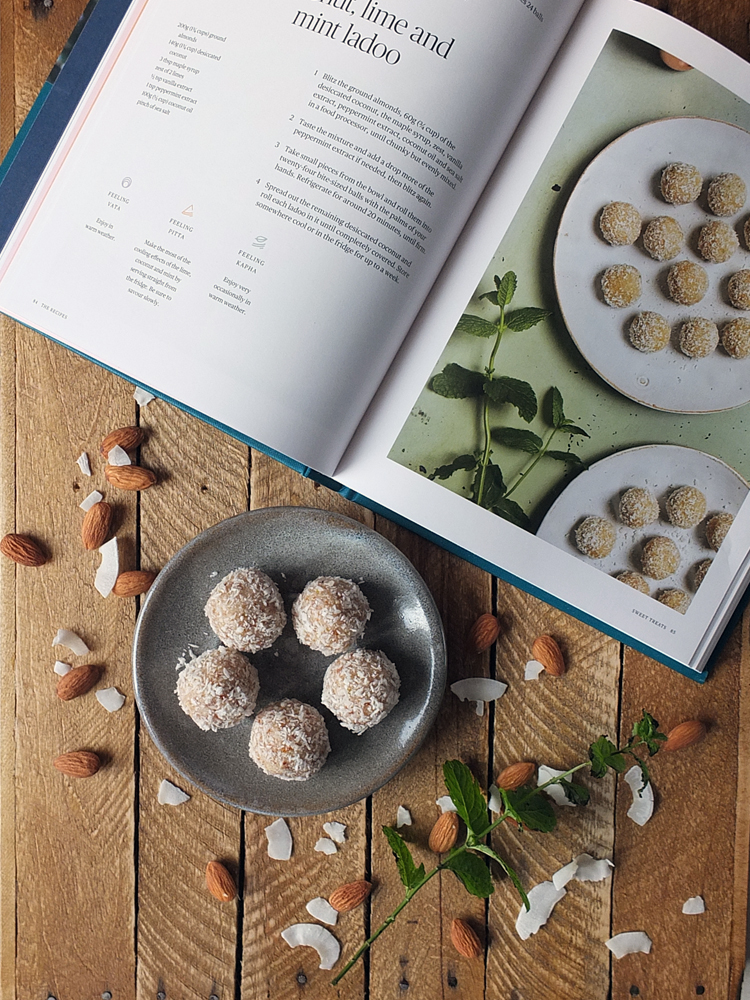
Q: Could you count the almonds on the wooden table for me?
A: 15